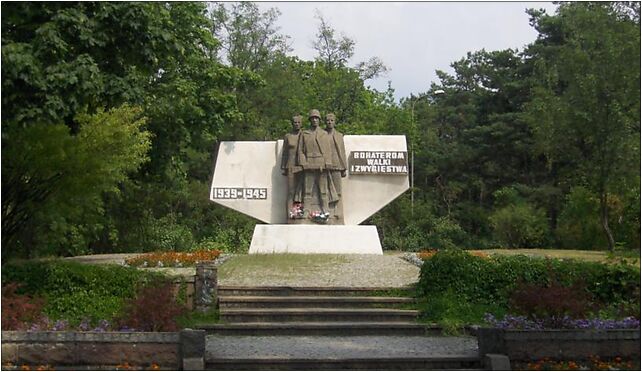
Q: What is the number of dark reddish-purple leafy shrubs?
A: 3